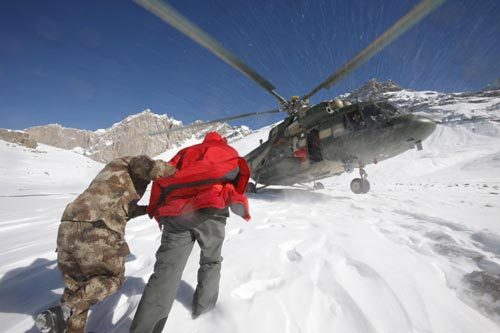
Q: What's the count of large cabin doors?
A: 1